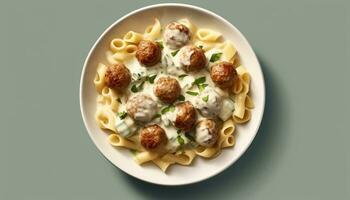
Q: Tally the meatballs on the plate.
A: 11